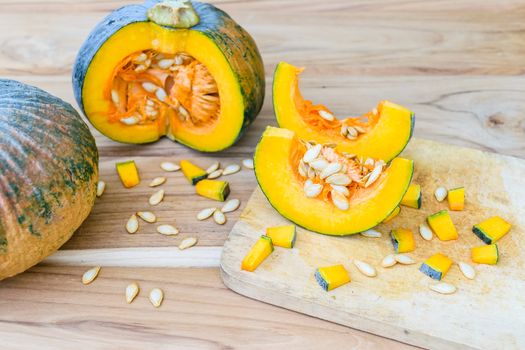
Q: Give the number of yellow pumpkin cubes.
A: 14